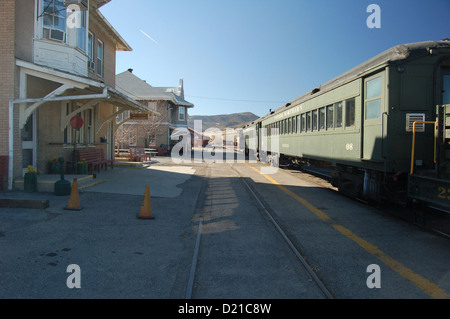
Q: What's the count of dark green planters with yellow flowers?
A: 3